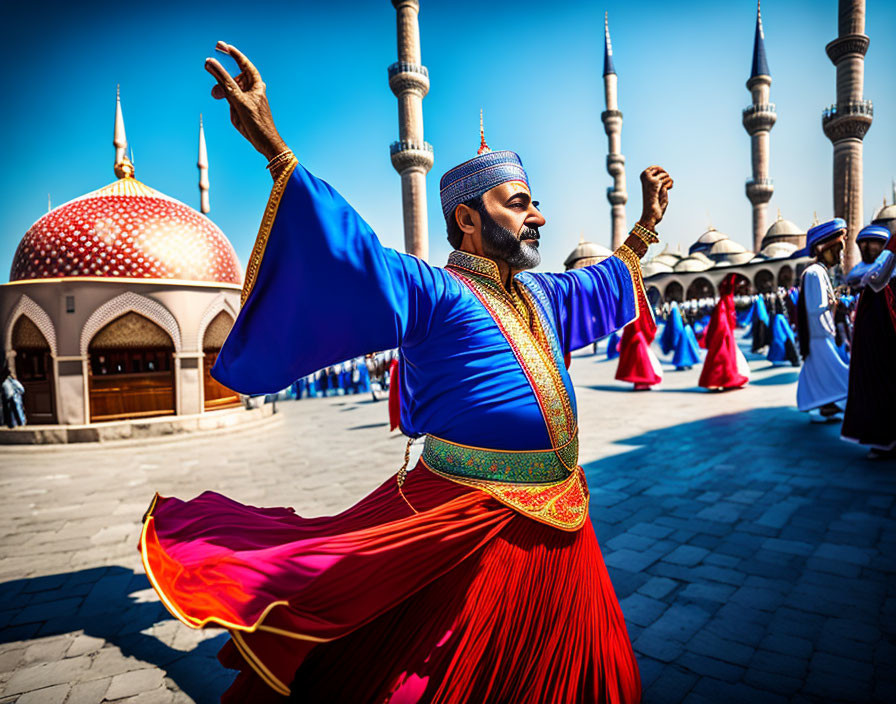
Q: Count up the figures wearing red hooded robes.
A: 2